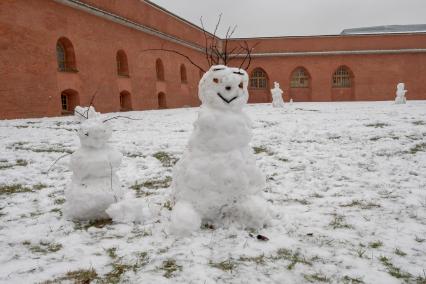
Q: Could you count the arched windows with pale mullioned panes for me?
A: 3